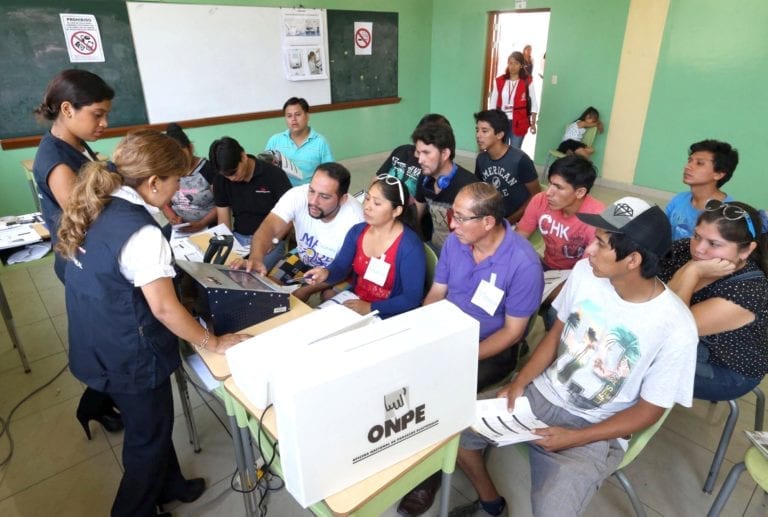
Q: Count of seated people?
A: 14